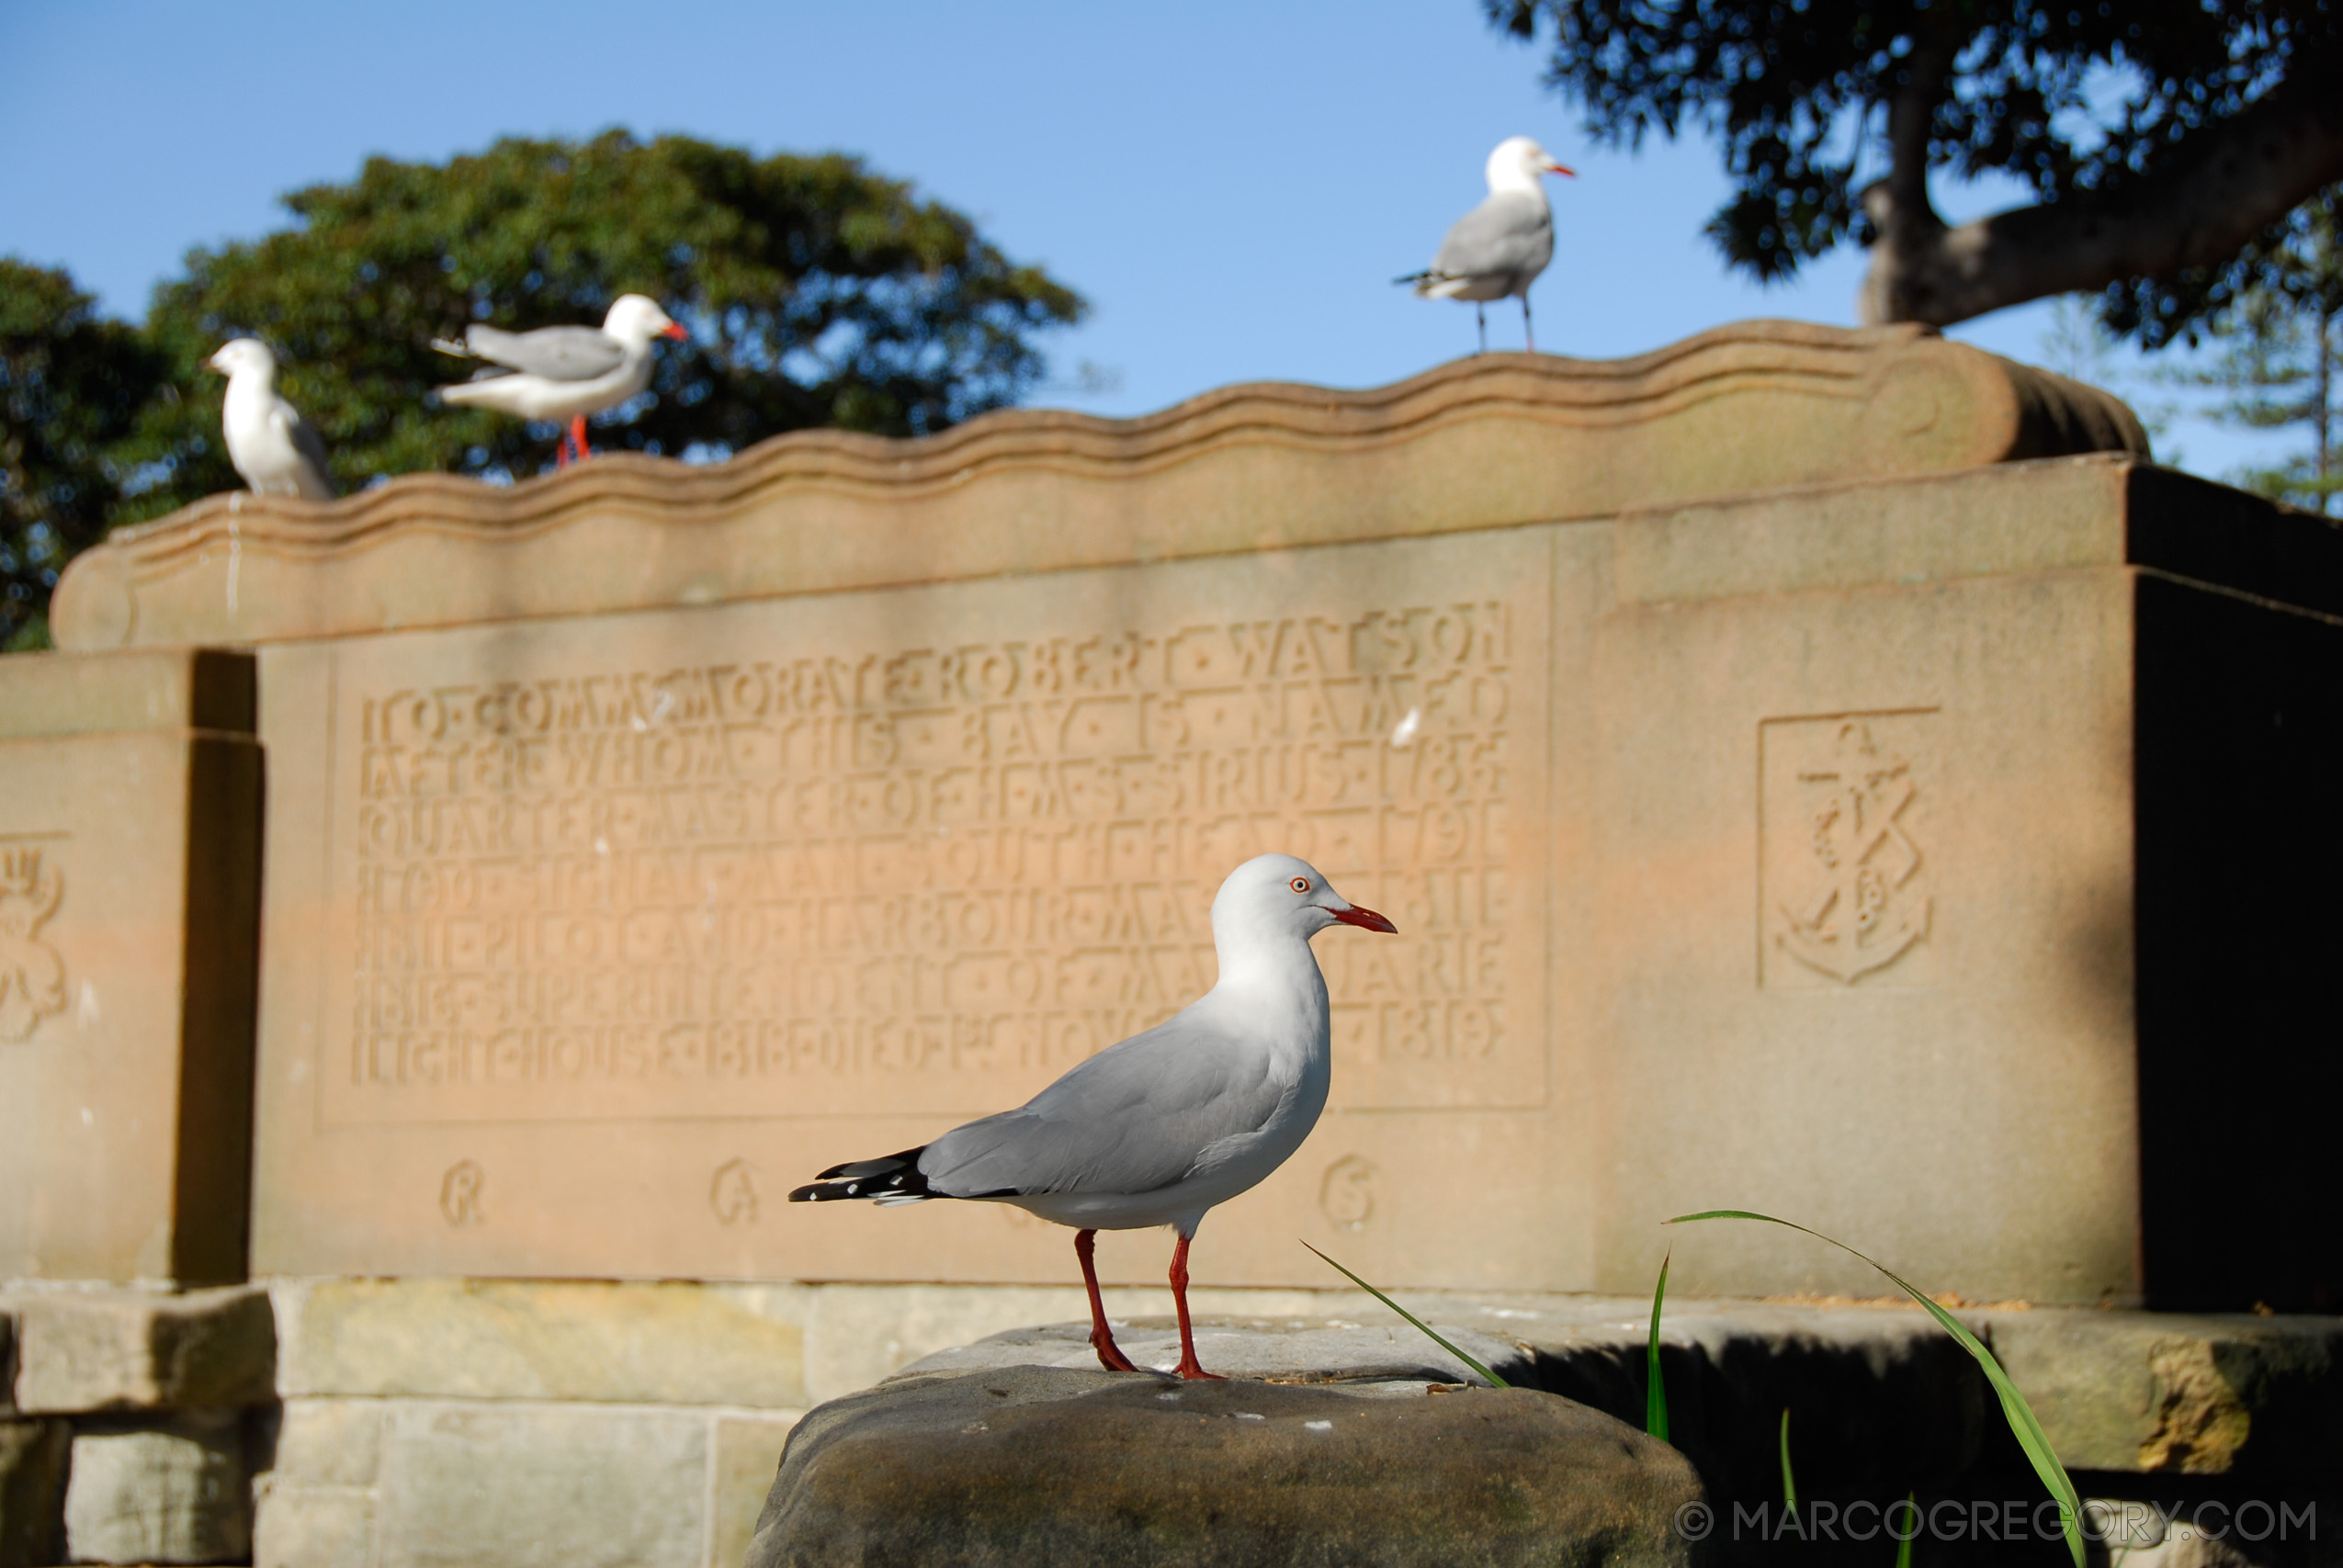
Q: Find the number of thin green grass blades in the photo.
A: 5